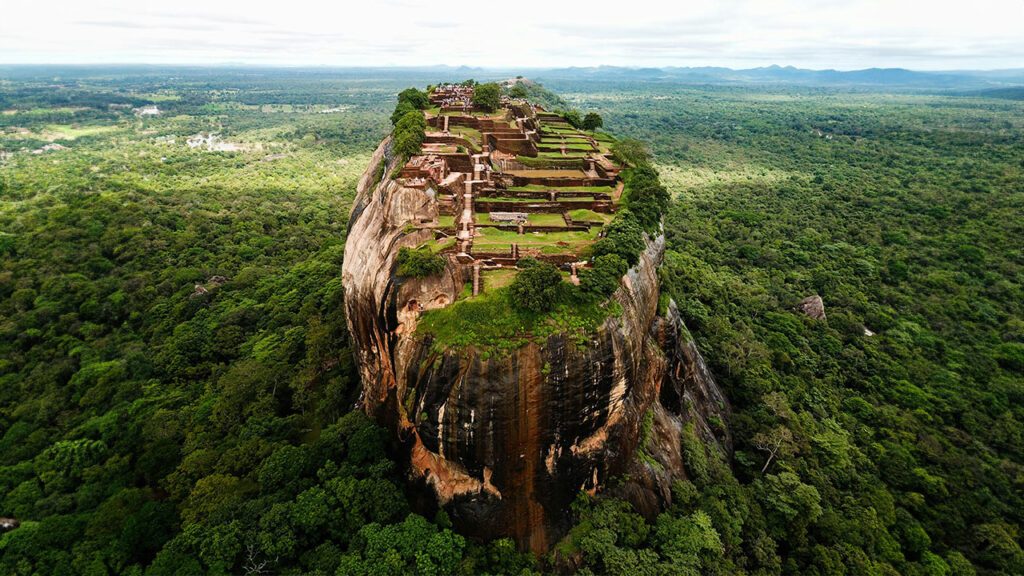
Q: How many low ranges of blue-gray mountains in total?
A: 1